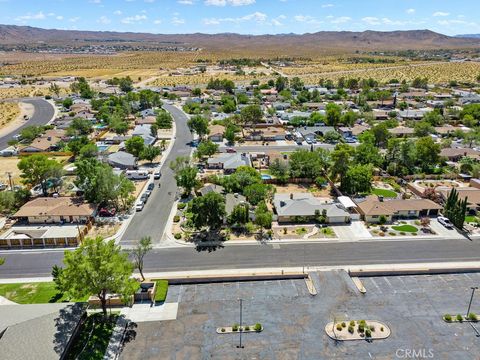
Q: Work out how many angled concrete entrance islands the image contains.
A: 2